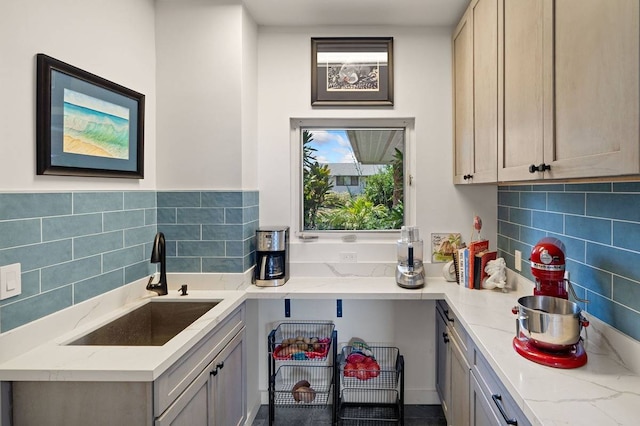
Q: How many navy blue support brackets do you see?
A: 2